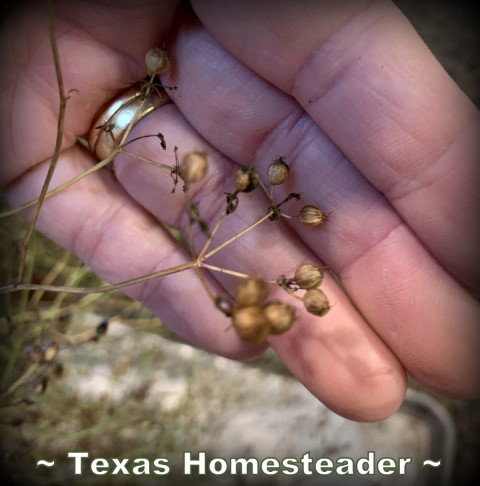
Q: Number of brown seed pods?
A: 10